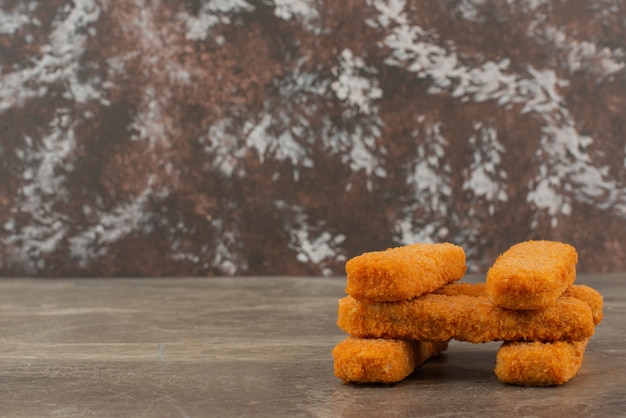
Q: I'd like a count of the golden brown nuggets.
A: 6